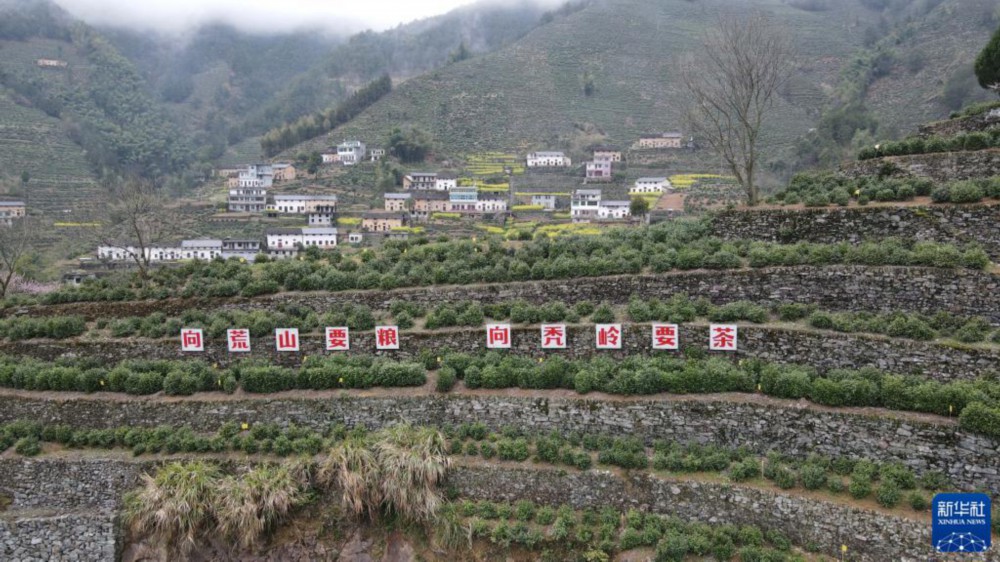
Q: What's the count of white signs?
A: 10